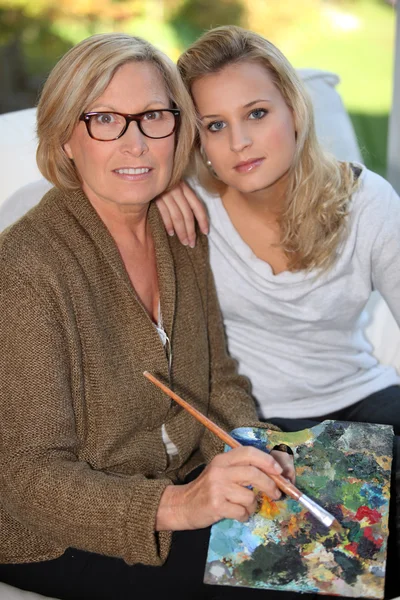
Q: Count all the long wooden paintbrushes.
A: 1